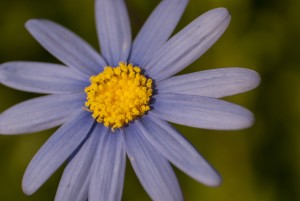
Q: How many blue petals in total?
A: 13